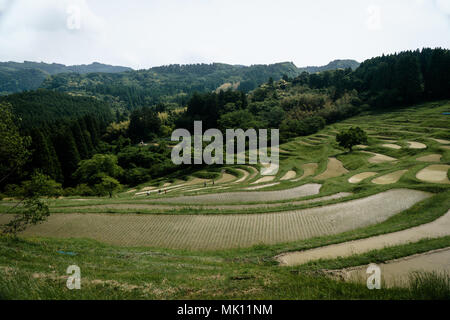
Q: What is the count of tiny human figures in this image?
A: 5